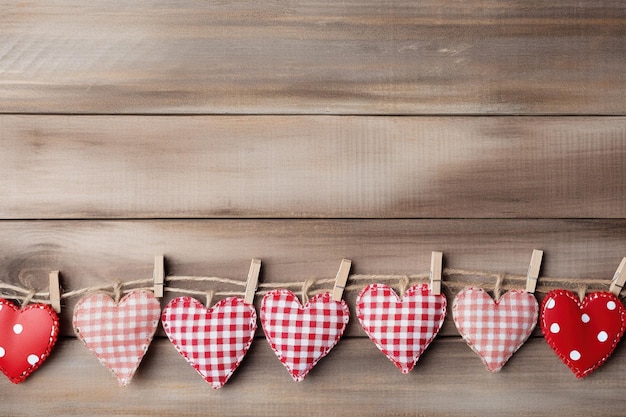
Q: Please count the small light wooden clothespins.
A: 7